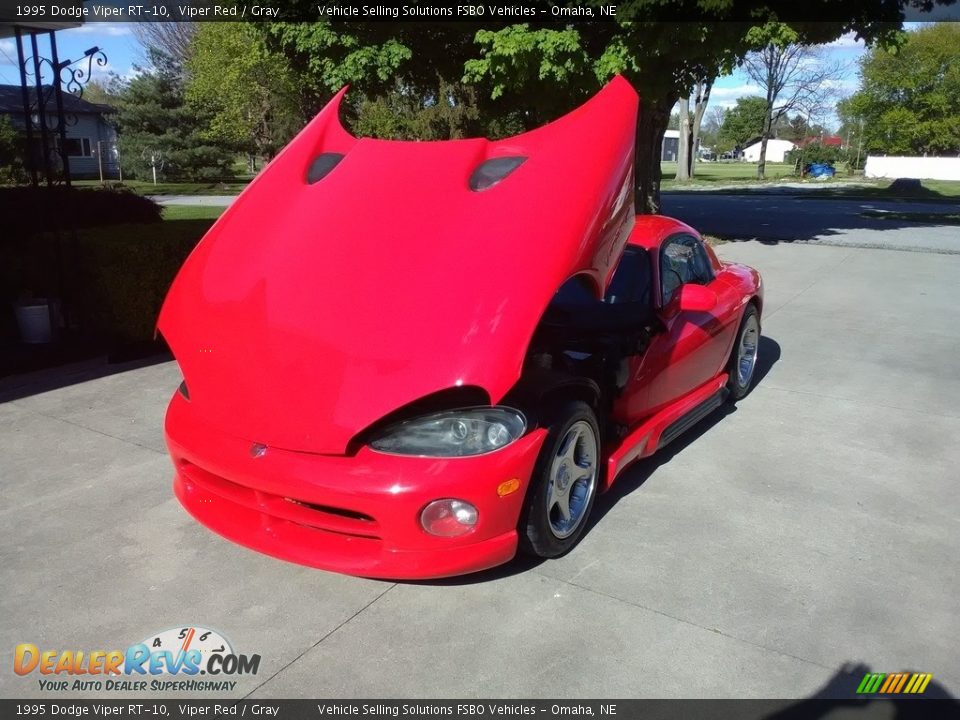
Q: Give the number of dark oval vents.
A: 2